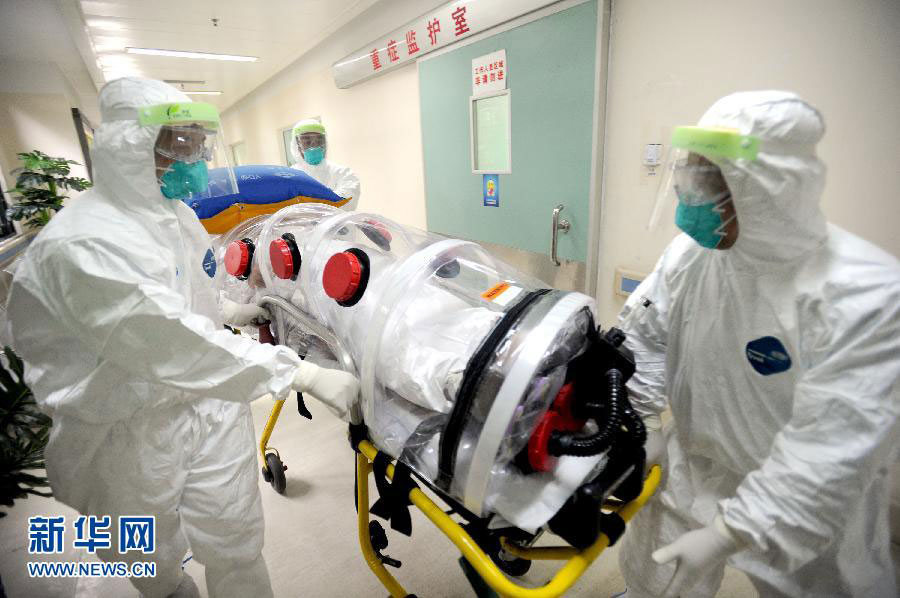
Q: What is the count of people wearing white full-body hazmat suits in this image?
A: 3